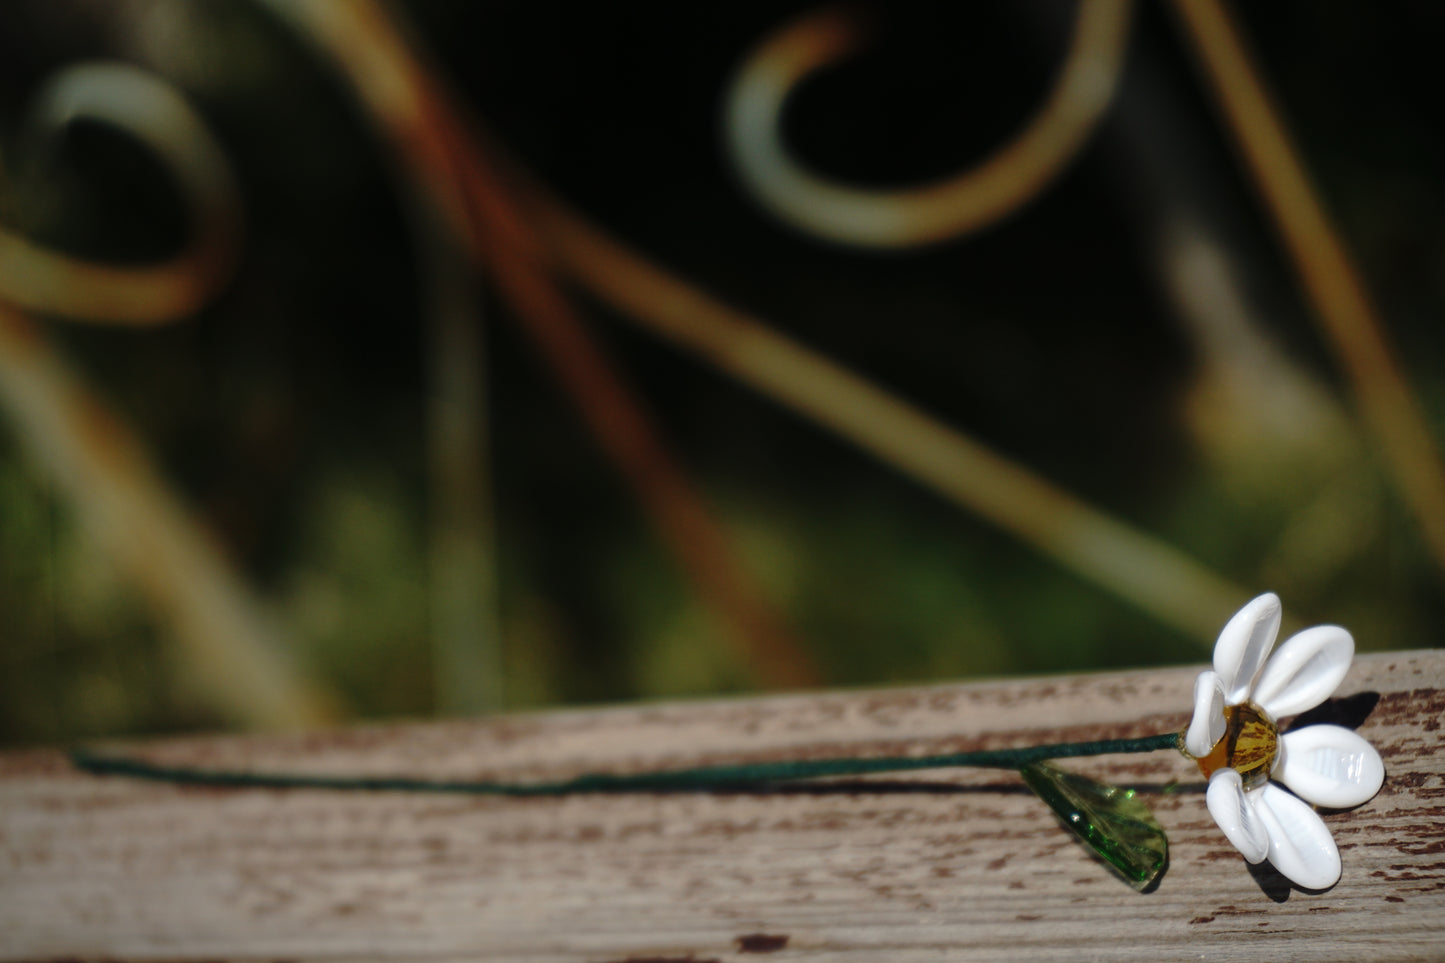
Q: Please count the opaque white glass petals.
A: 6